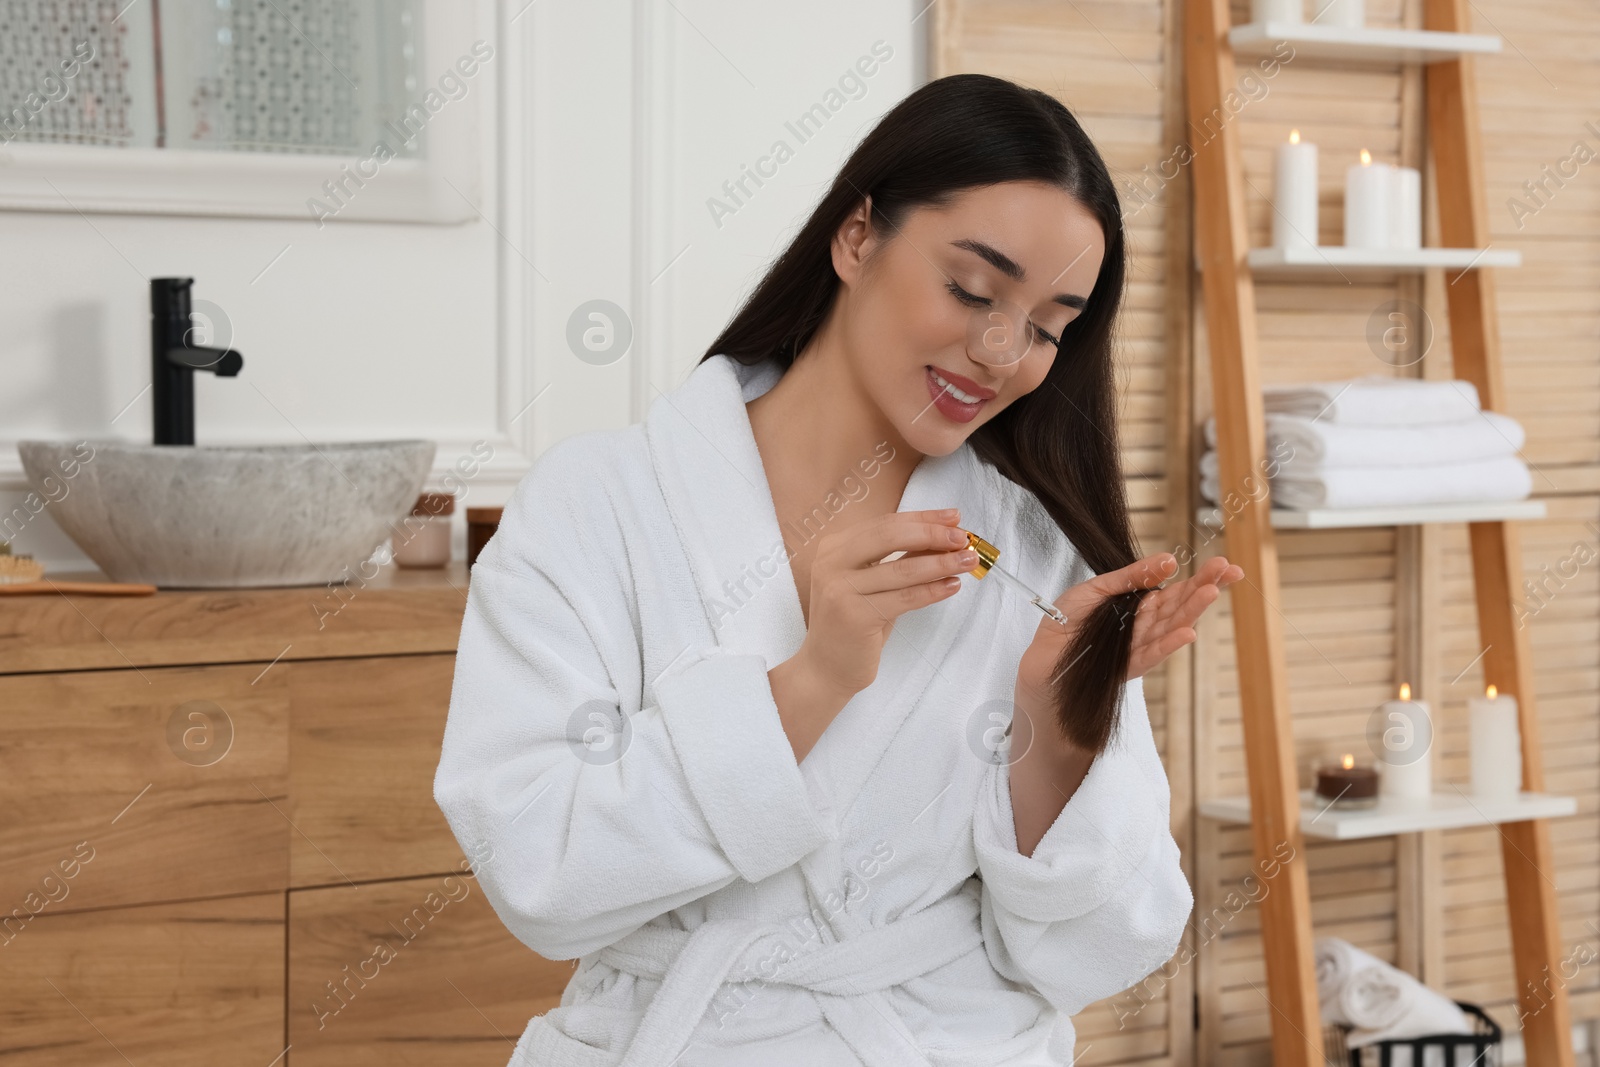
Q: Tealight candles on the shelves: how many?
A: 1